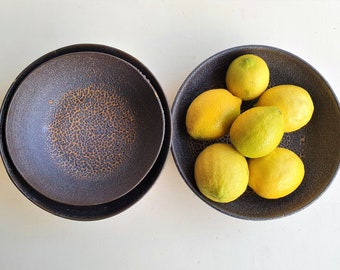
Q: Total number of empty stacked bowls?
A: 2